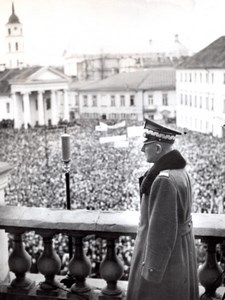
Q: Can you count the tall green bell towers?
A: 0